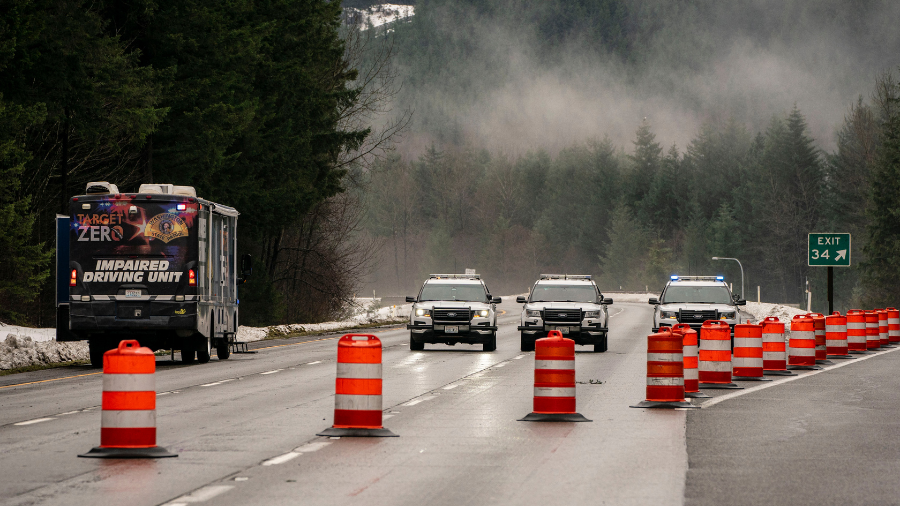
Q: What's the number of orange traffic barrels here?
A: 15